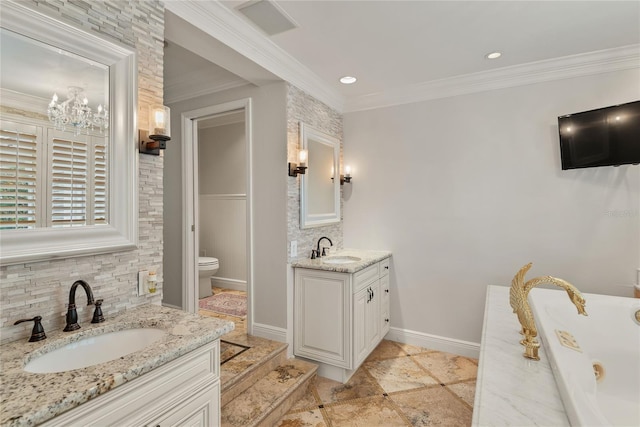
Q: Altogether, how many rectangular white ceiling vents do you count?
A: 1